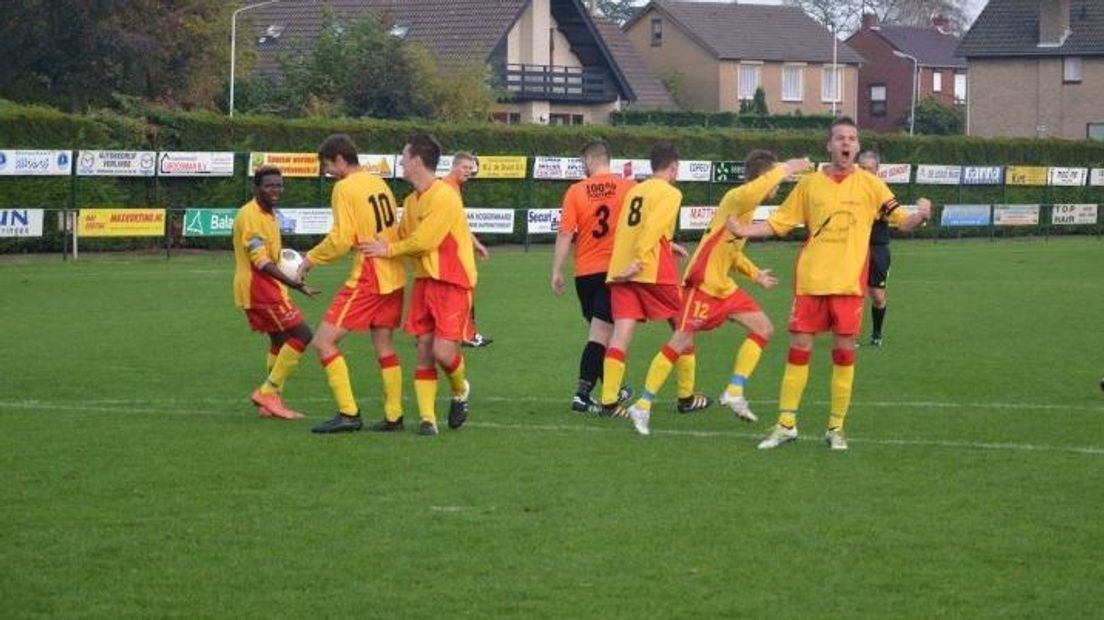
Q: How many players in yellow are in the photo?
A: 6